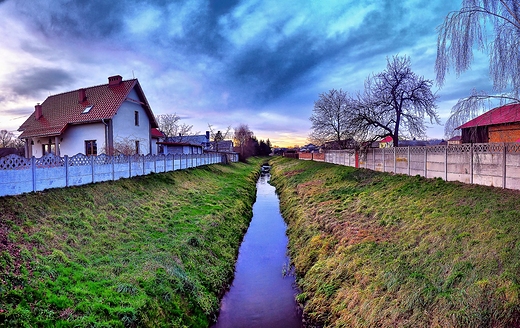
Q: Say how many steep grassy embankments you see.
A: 2